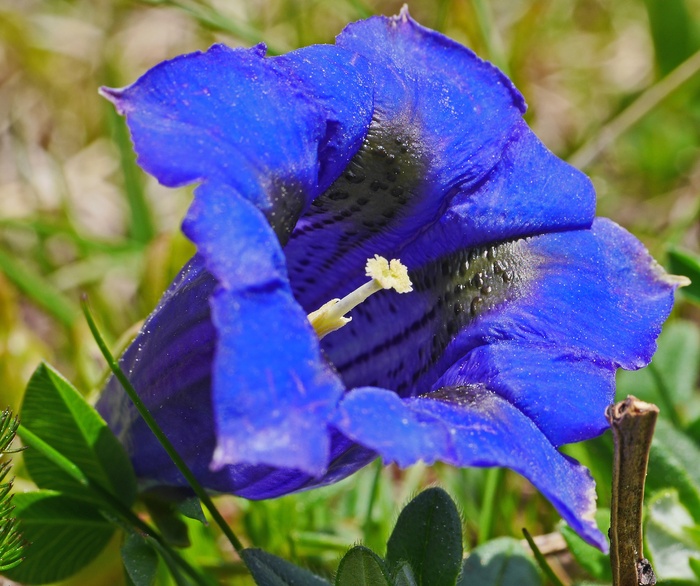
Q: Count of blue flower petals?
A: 5